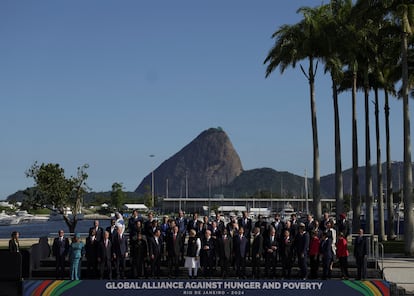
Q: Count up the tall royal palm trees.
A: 7